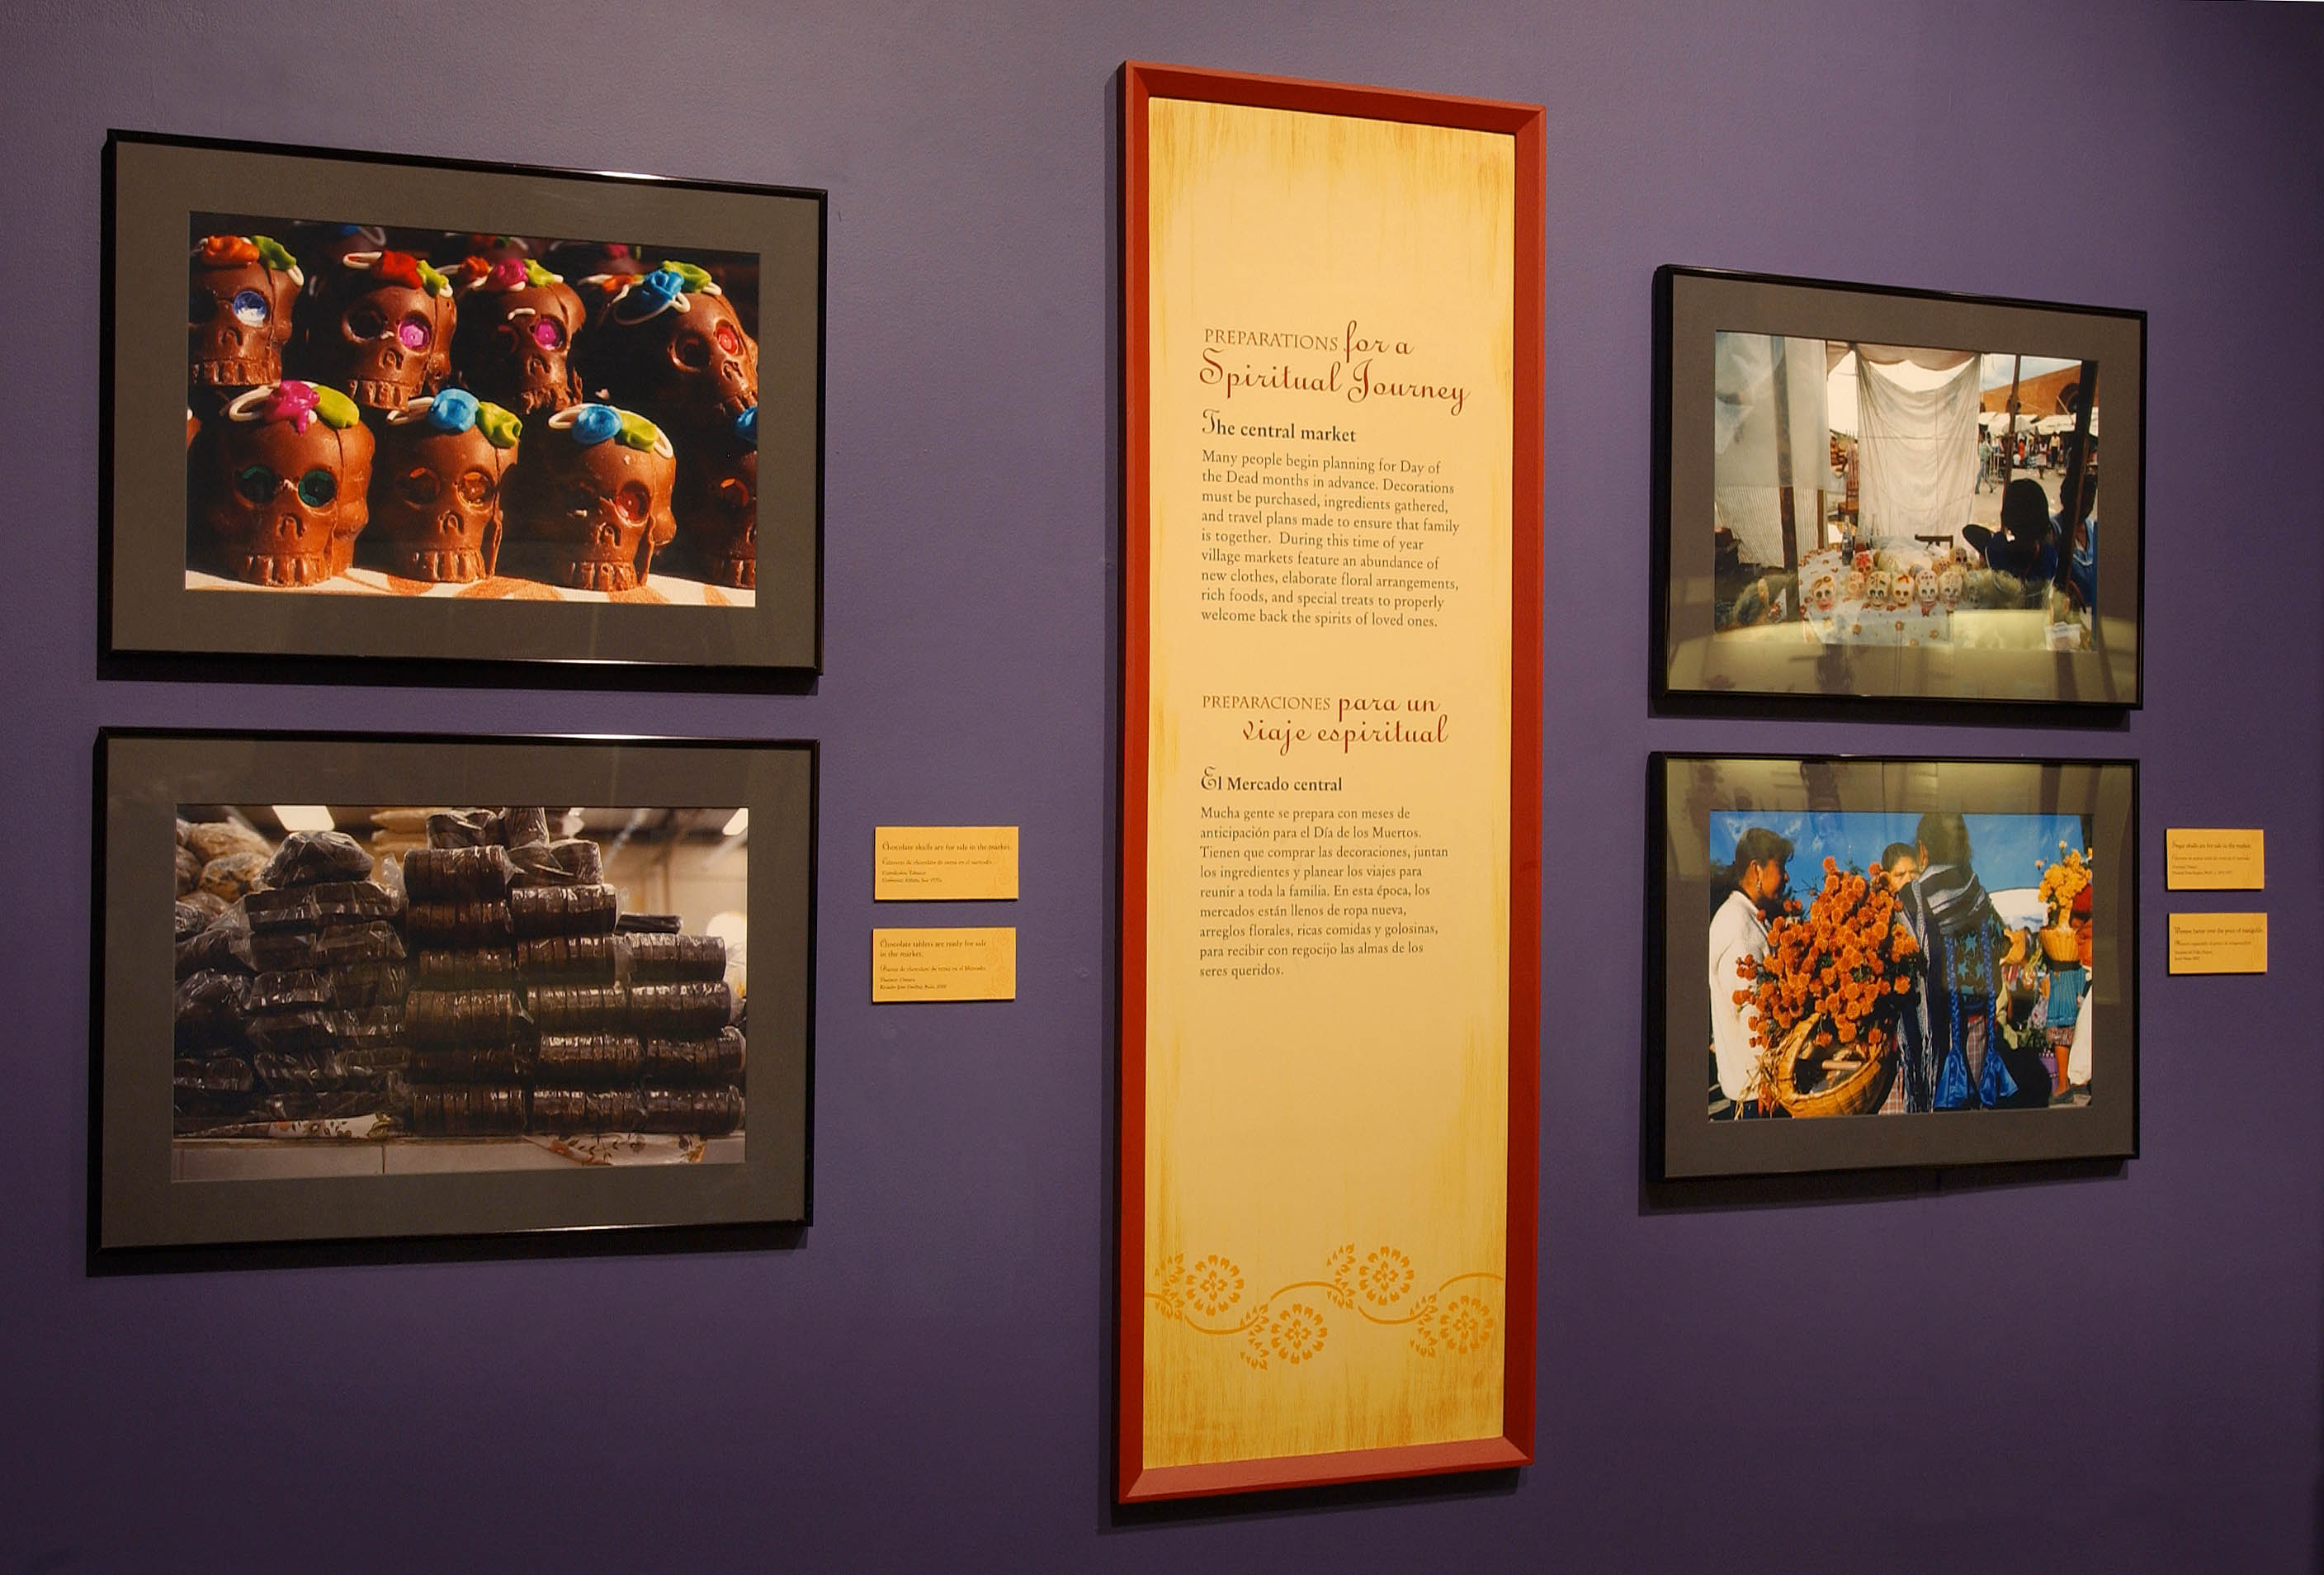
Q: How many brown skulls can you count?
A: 8